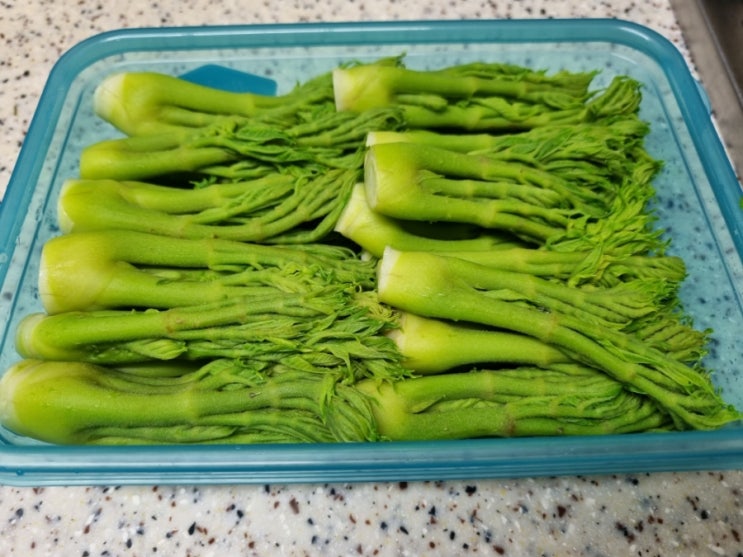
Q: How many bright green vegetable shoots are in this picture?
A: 13